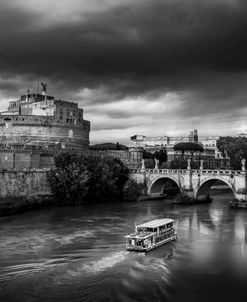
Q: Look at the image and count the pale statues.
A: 5